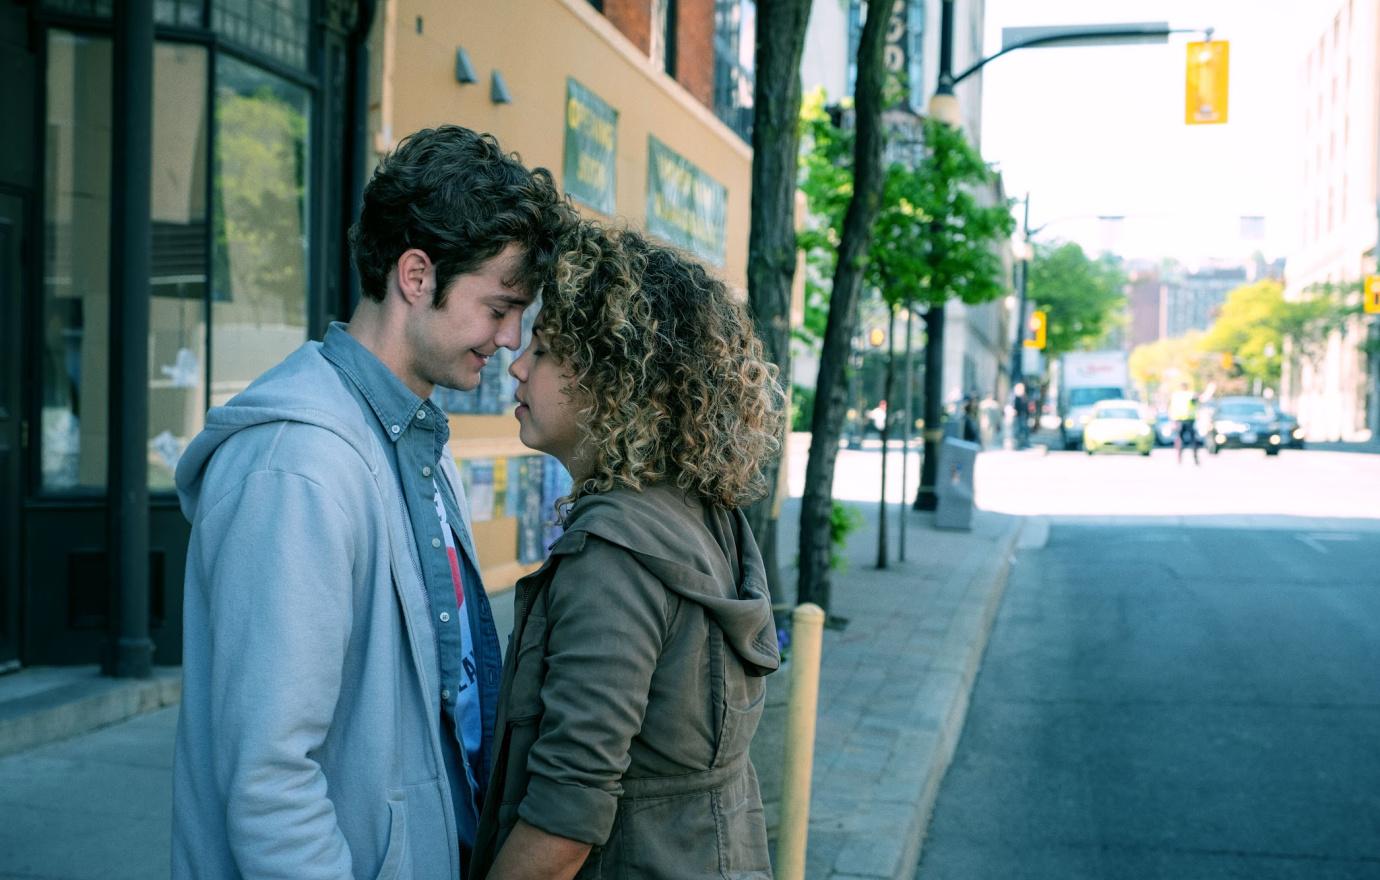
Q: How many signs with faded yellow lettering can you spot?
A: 2